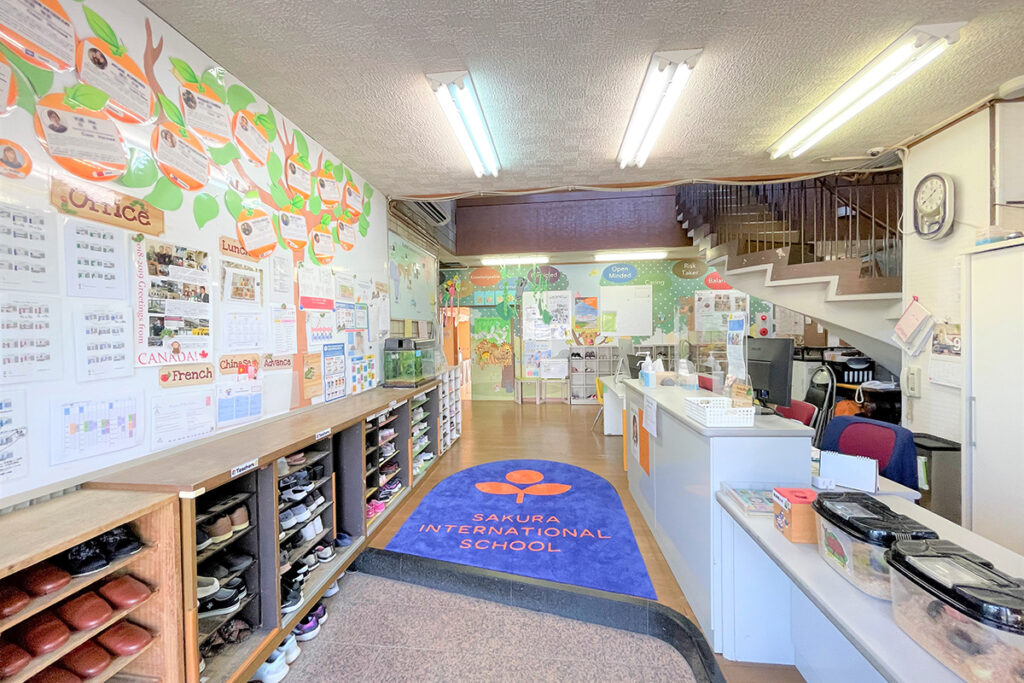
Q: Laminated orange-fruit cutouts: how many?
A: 15